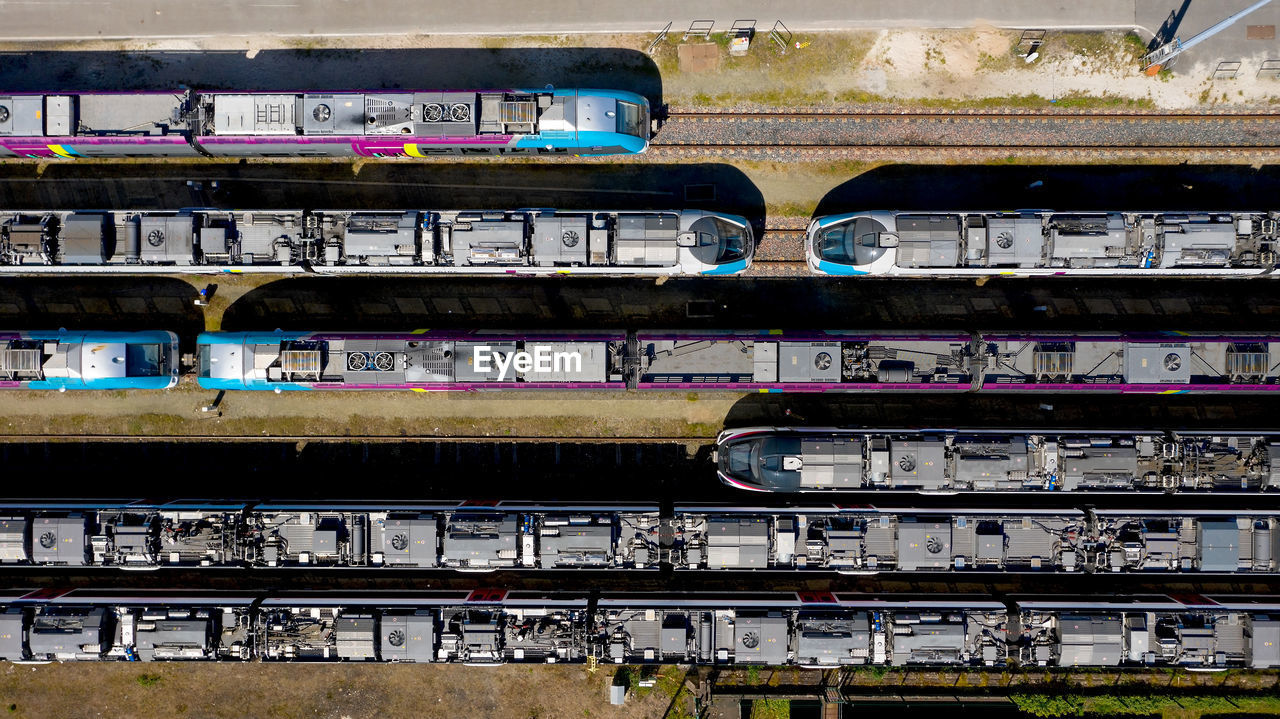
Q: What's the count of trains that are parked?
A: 8